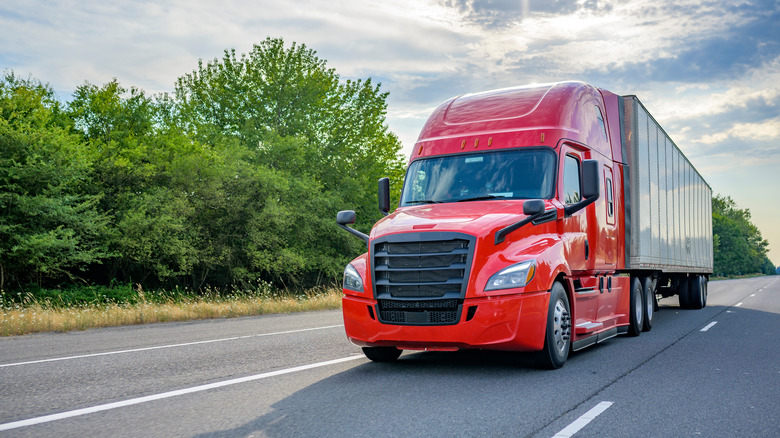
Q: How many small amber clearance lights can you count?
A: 5